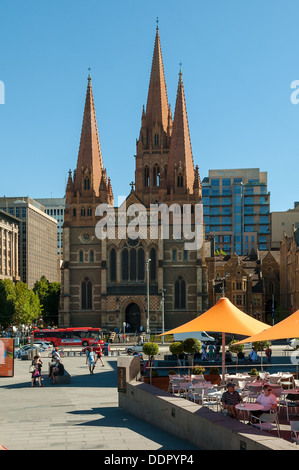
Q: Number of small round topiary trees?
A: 5